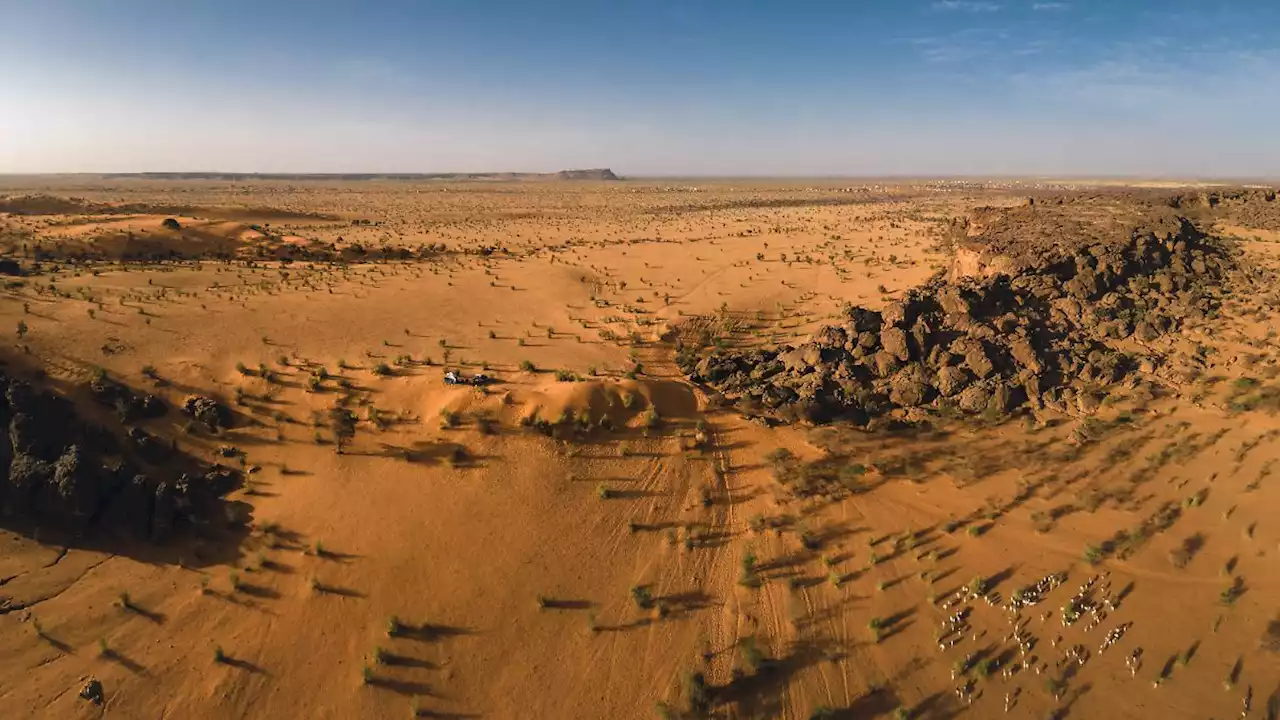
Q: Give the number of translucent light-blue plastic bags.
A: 0